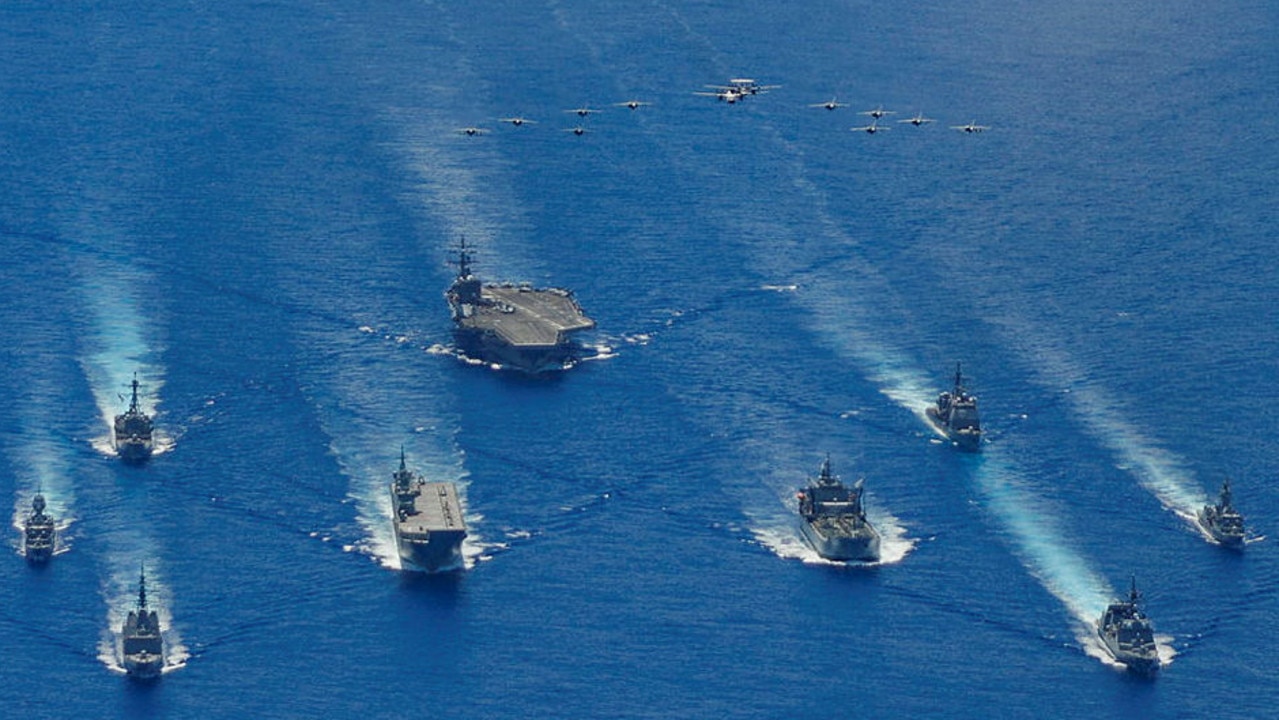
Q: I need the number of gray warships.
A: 9